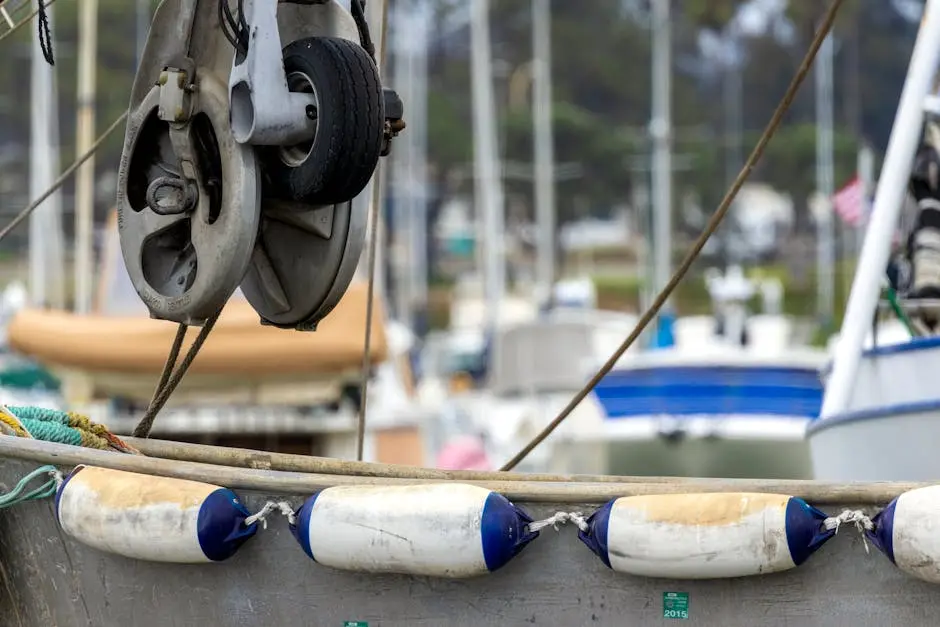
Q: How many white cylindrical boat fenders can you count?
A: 4